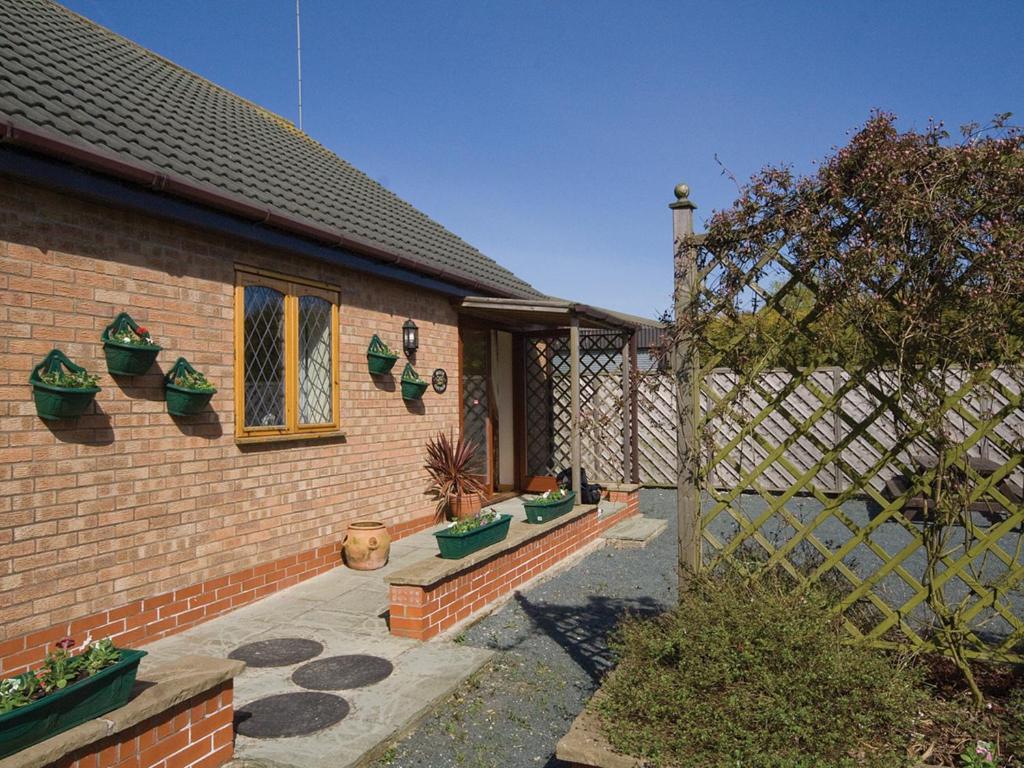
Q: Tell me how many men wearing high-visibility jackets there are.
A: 0